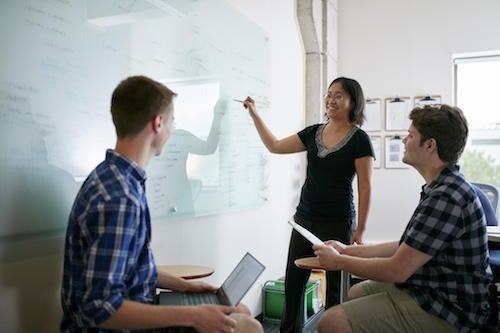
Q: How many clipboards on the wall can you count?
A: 5